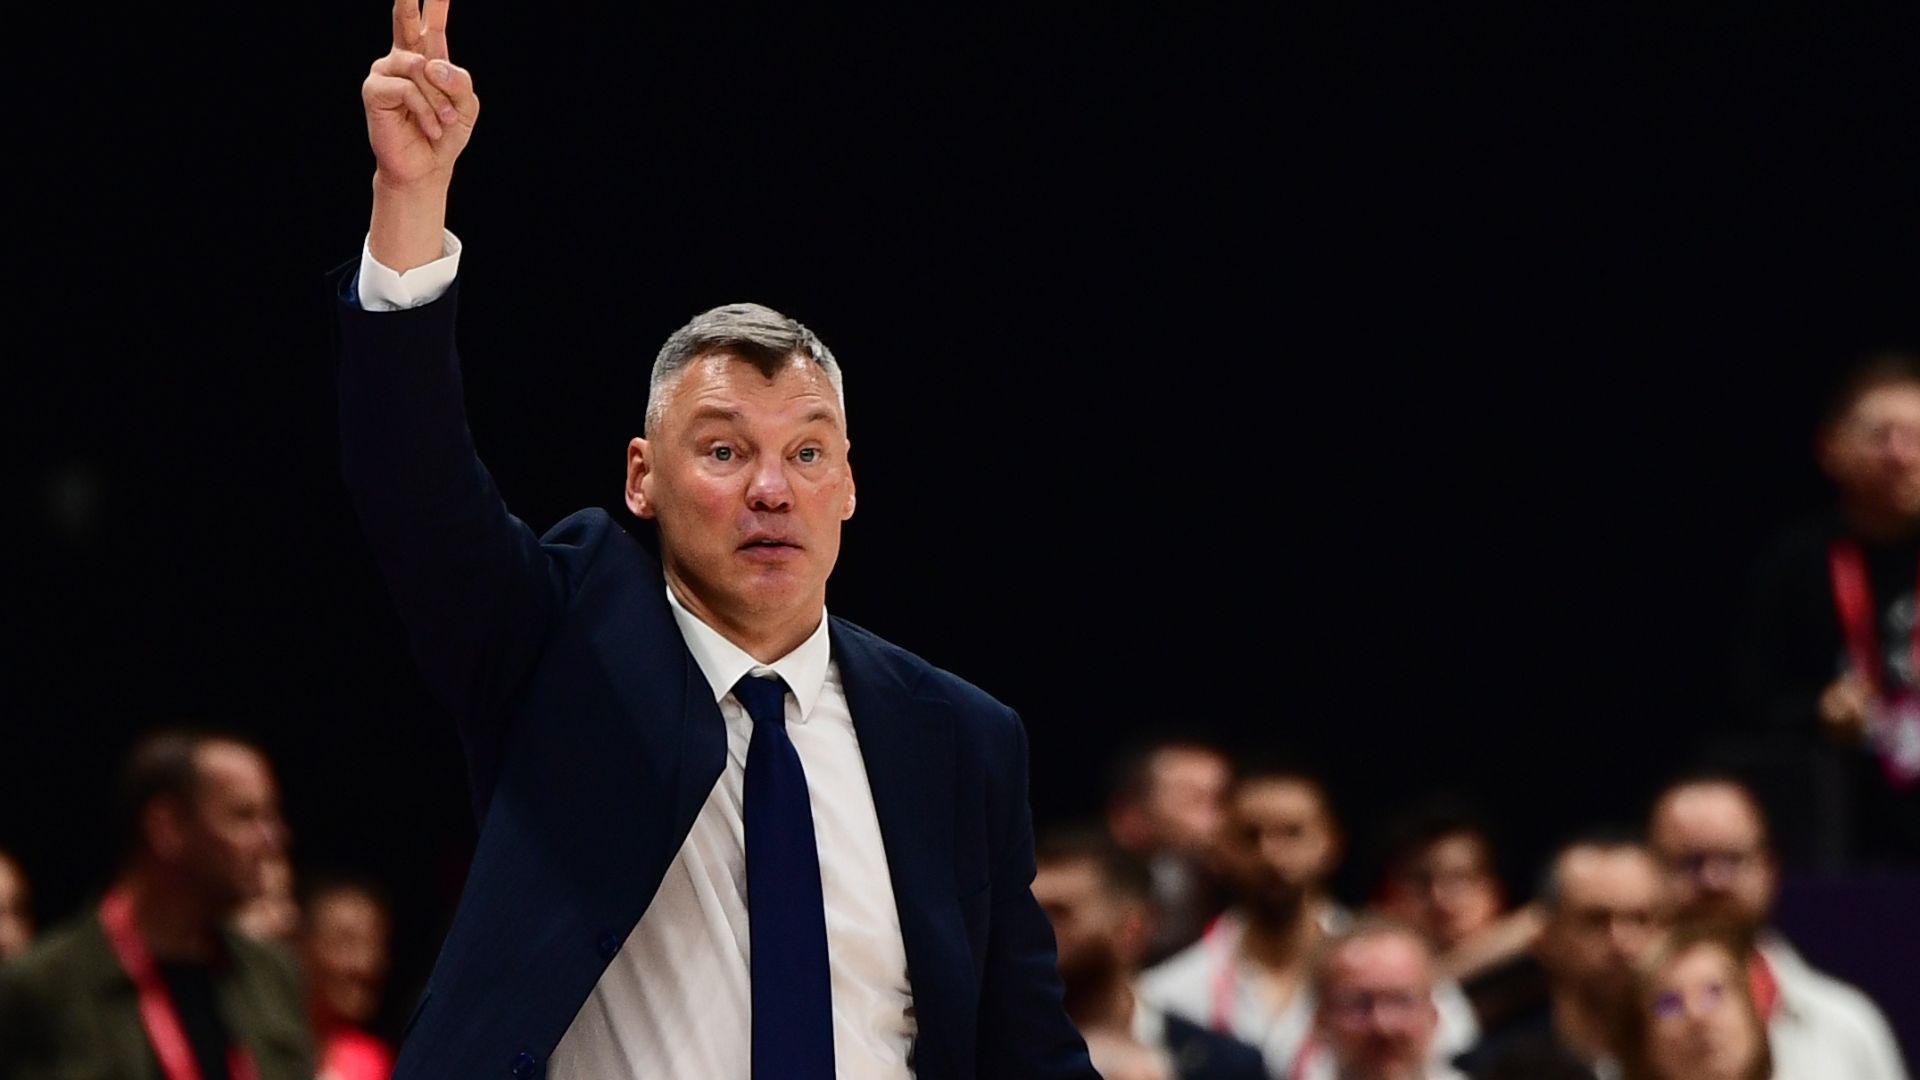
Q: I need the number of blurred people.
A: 13